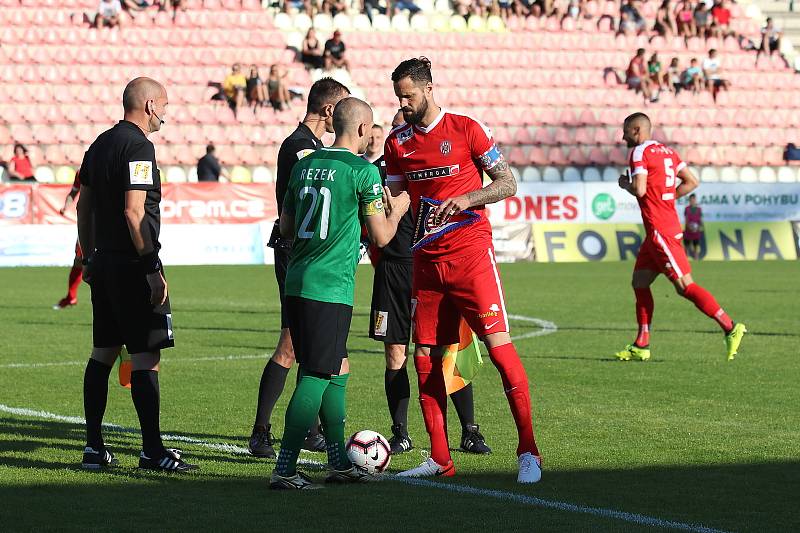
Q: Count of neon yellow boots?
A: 2